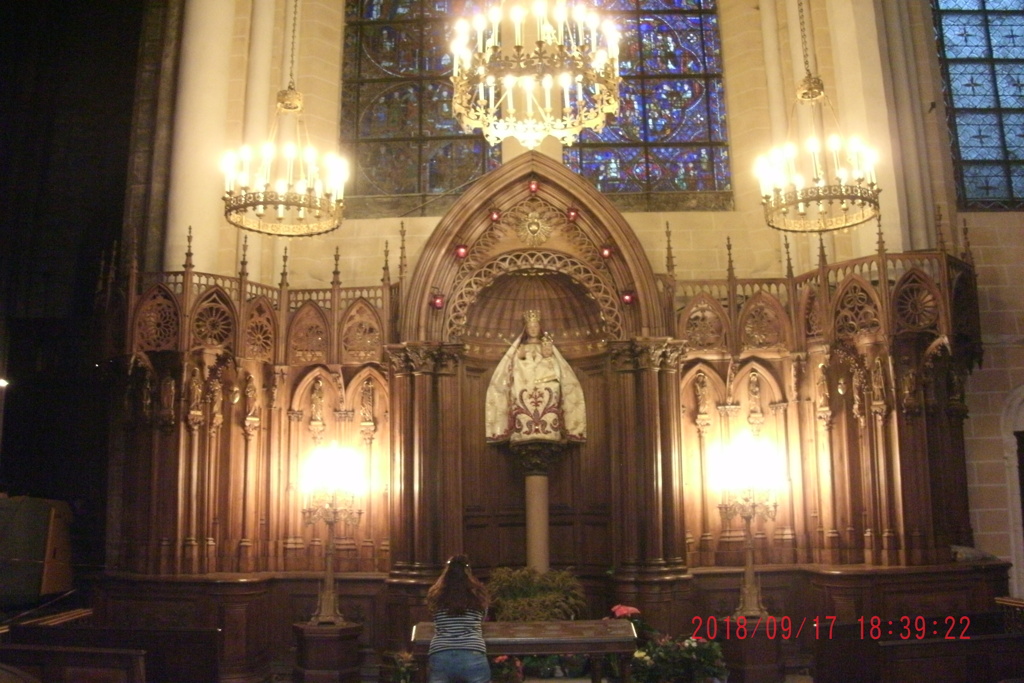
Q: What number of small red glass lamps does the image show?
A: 7